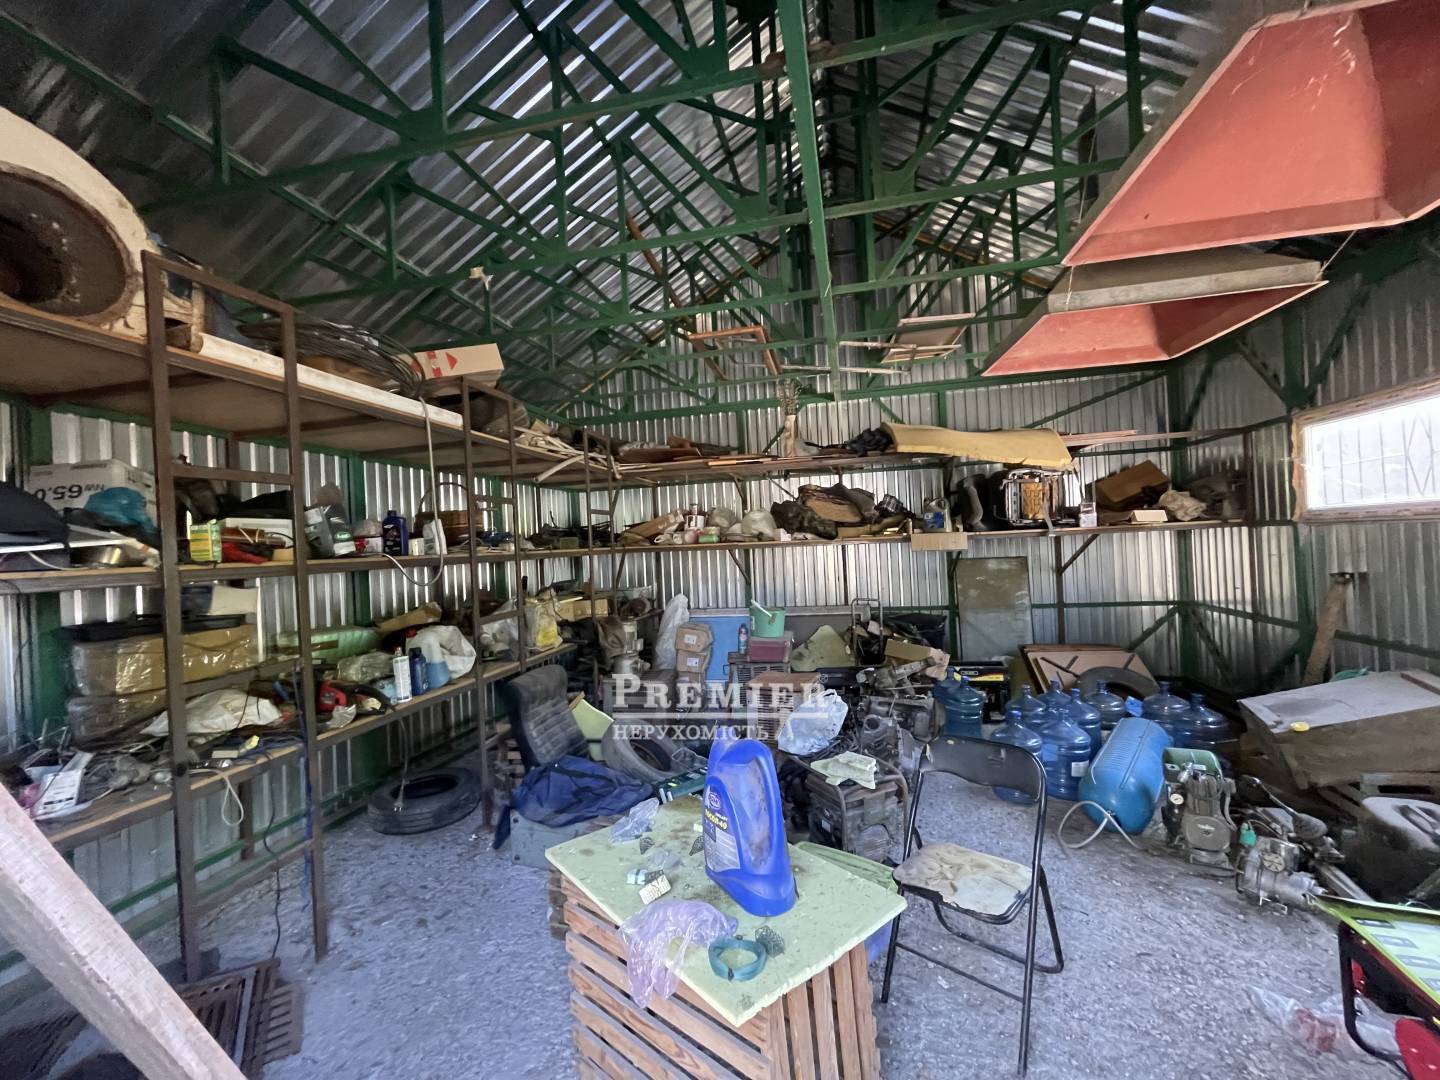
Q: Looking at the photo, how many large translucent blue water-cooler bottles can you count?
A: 11